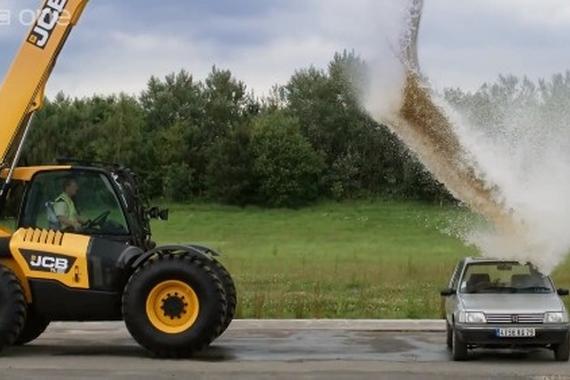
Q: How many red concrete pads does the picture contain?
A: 0